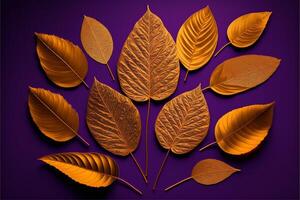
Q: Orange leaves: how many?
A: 12